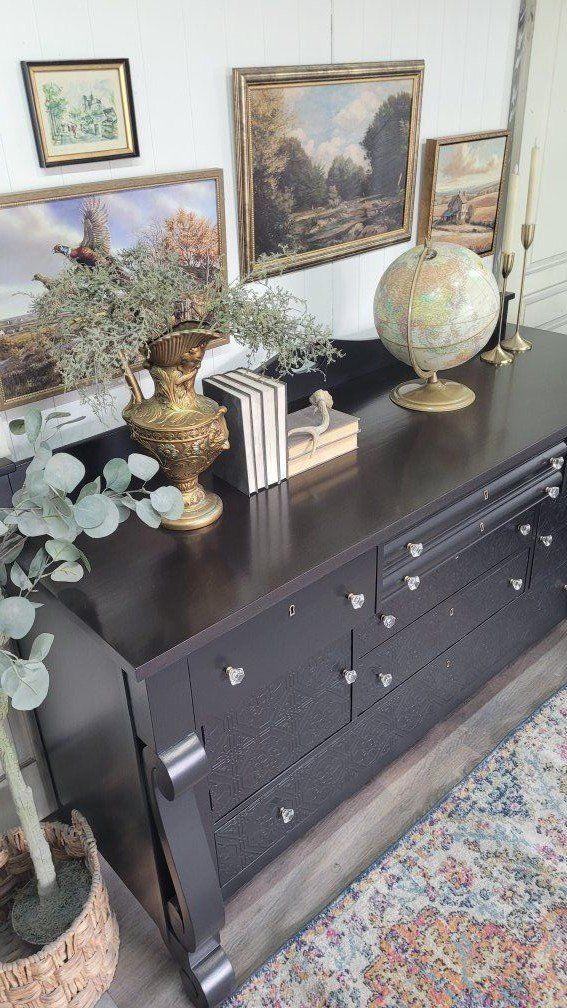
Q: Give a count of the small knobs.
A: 13